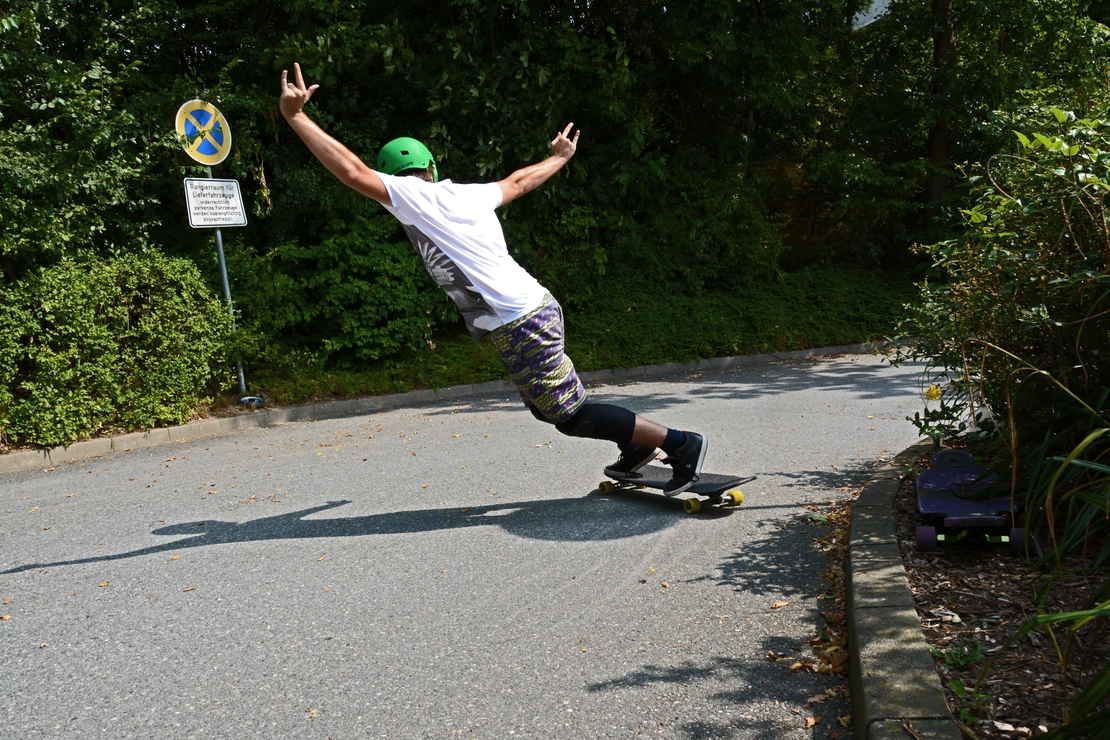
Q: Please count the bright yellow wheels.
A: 3